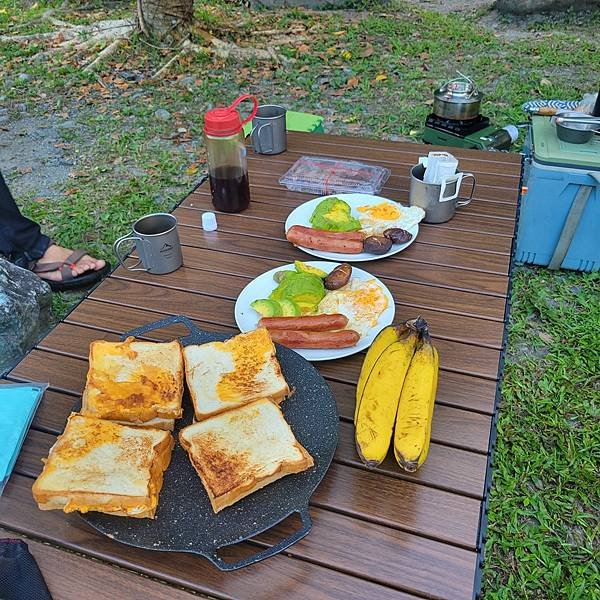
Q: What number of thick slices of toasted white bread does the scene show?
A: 4